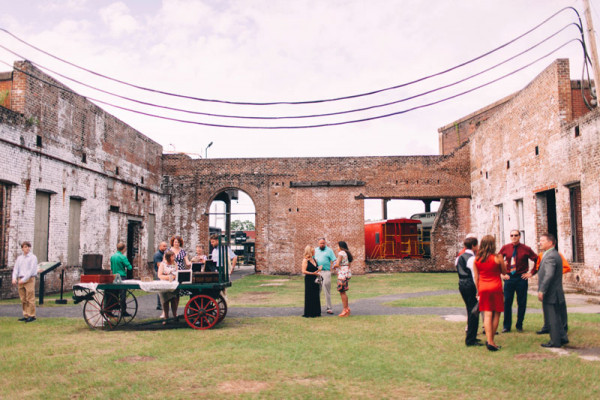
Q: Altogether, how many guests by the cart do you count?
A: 6